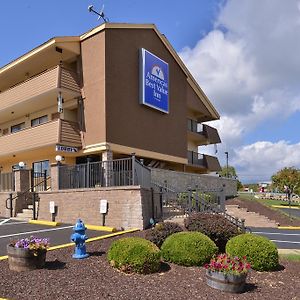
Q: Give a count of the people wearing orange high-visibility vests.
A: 0